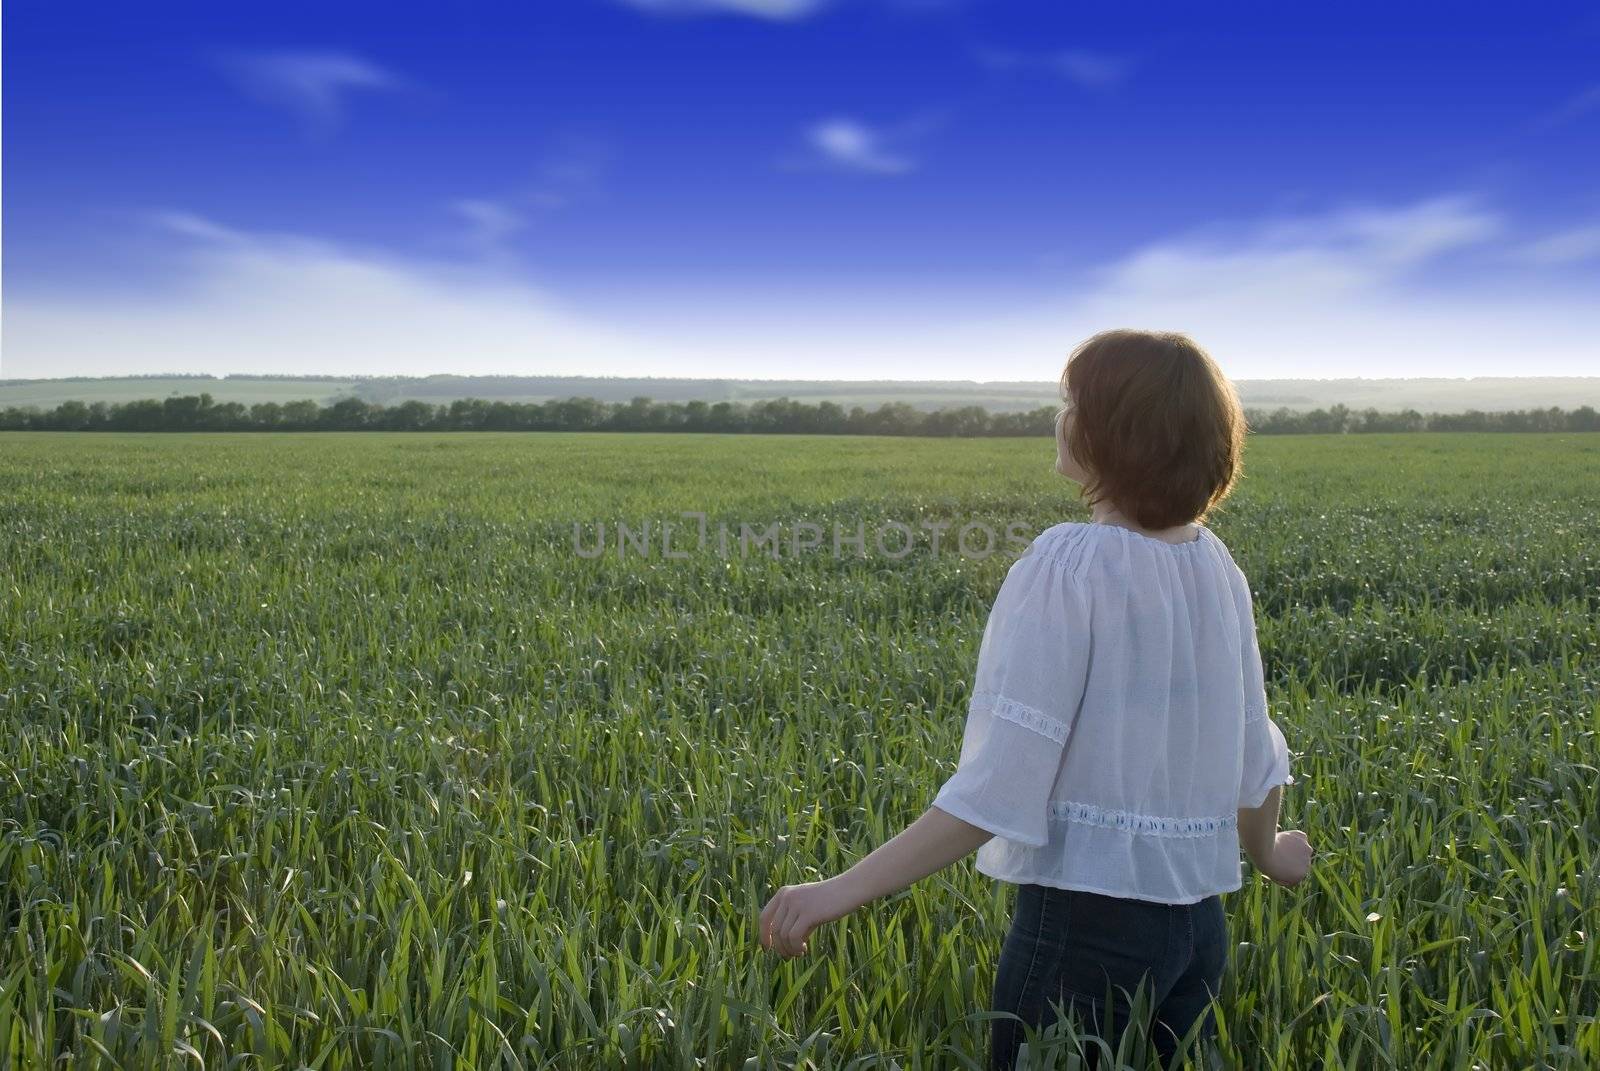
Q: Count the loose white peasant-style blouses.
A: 1